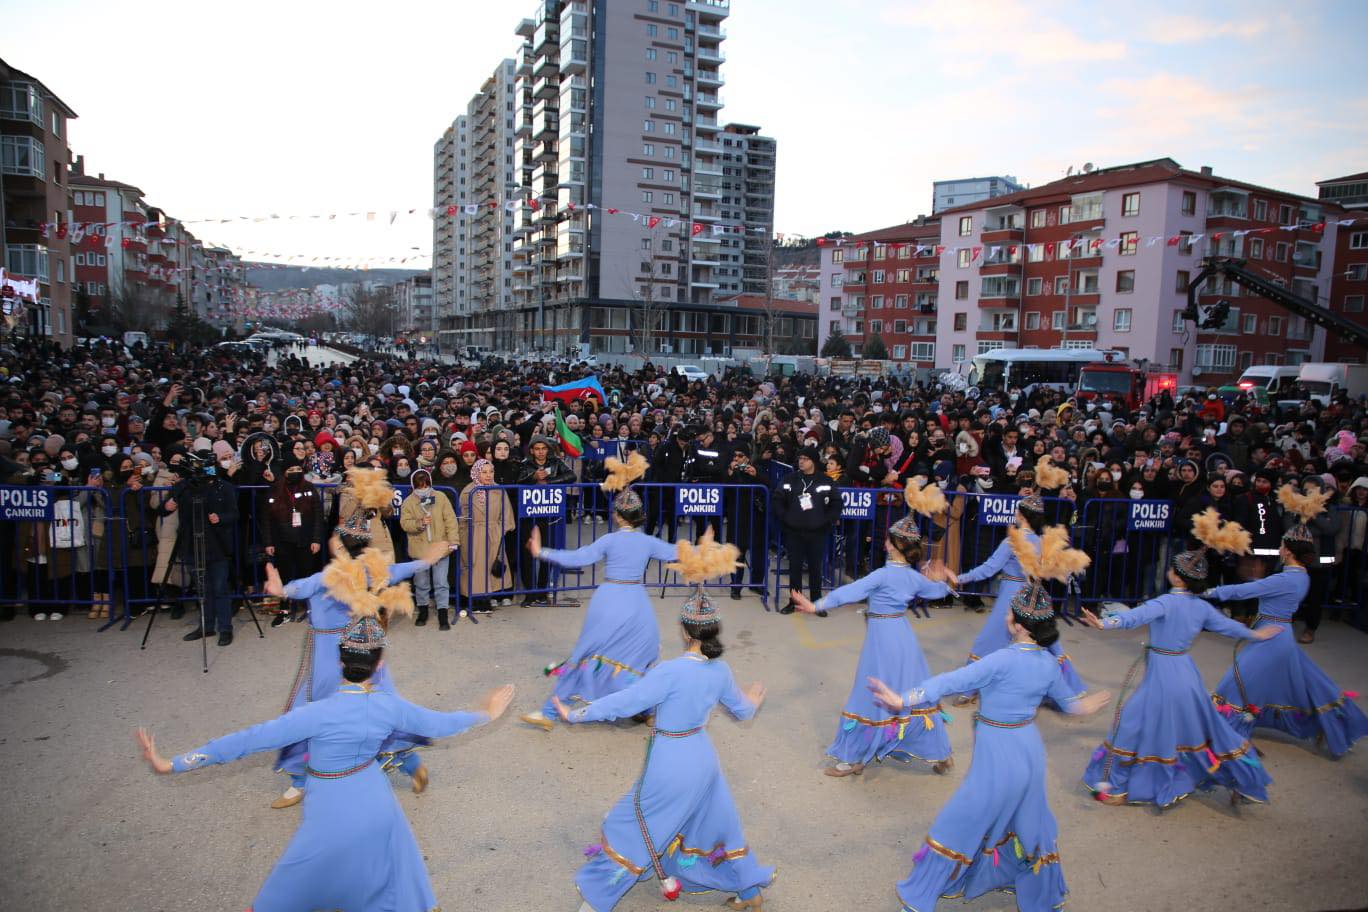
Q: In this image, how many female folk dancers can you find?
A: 9